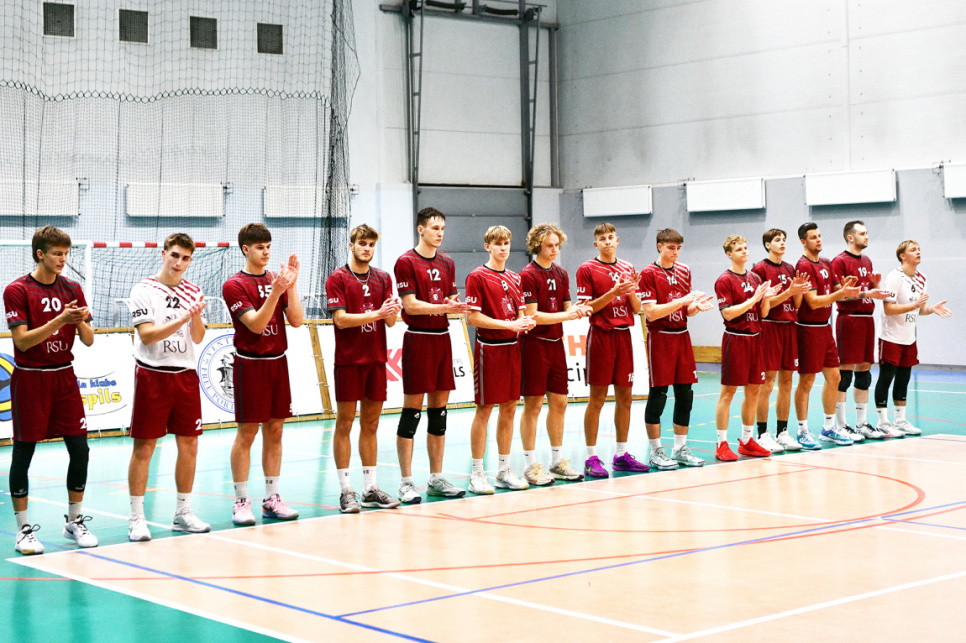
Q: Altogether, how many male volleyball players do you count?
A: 14